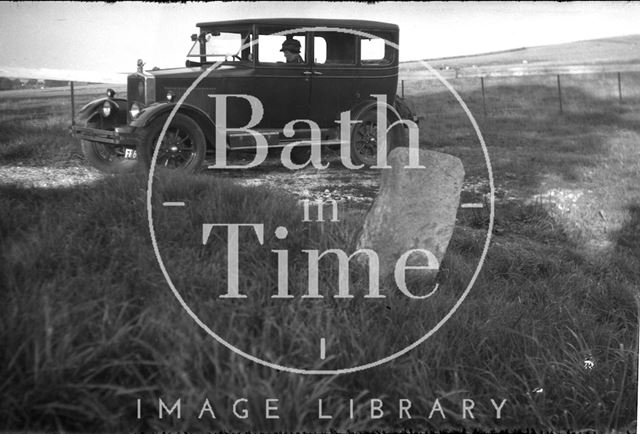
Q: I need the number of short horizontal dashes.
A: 2